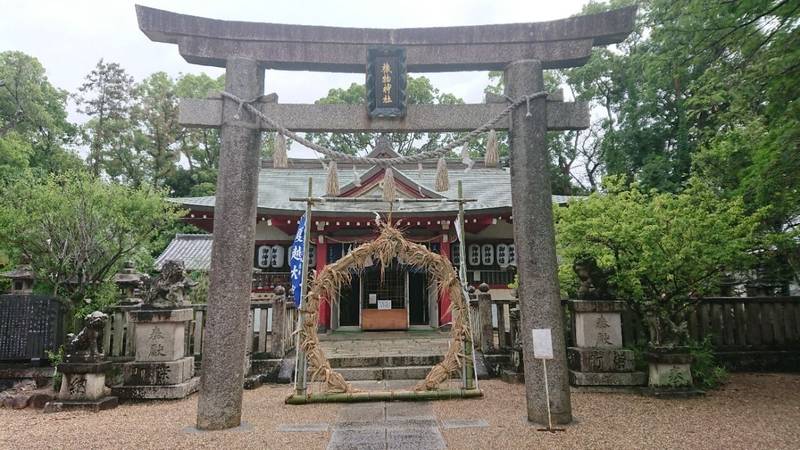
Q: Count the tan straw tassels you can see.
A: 5